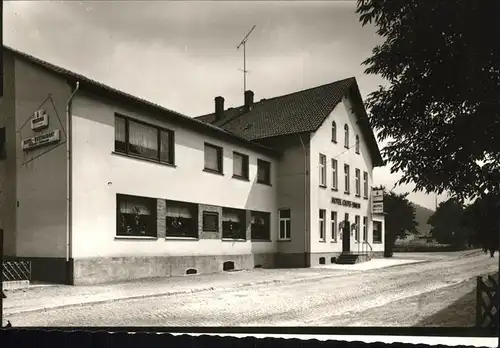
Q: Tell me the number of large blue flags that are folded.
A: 0